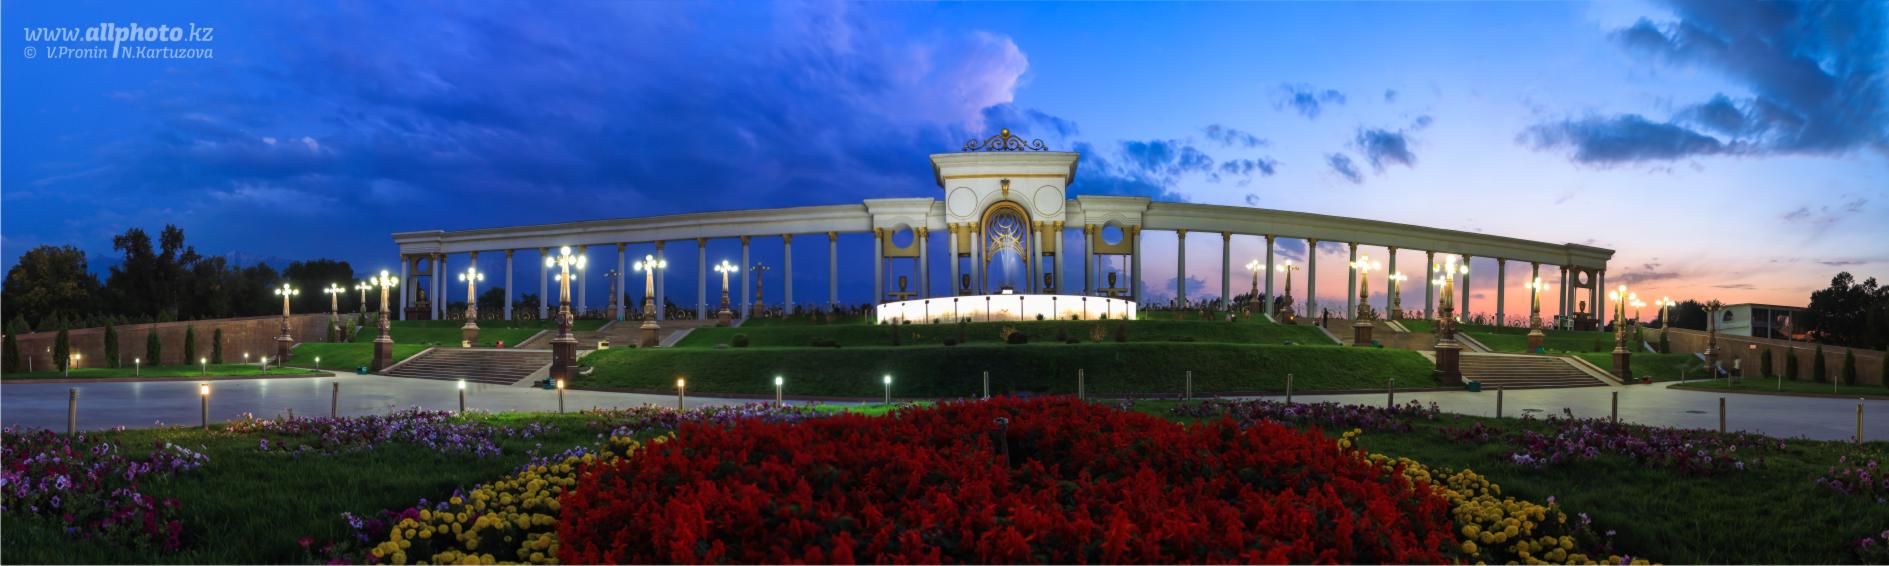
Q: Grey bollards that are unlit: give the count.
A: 11